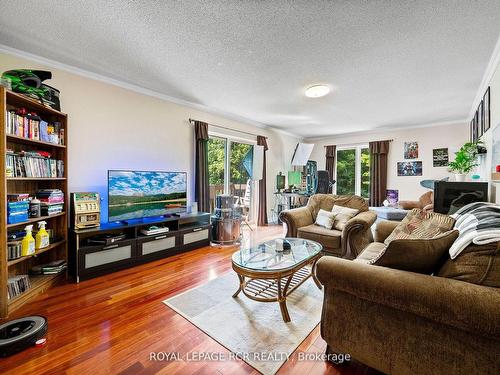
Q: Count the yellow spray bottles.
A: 2